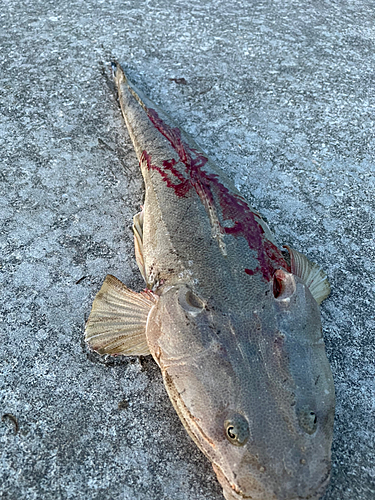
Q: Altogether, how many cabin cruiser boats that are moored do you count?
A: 0